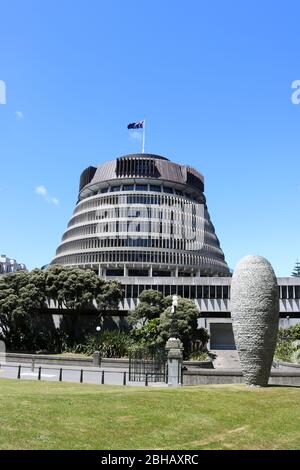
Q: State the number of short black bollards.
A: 7